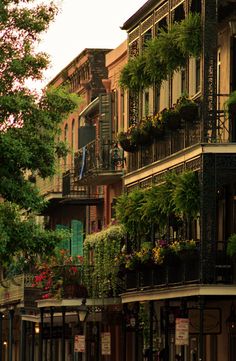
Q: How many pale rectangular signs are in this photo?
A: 3